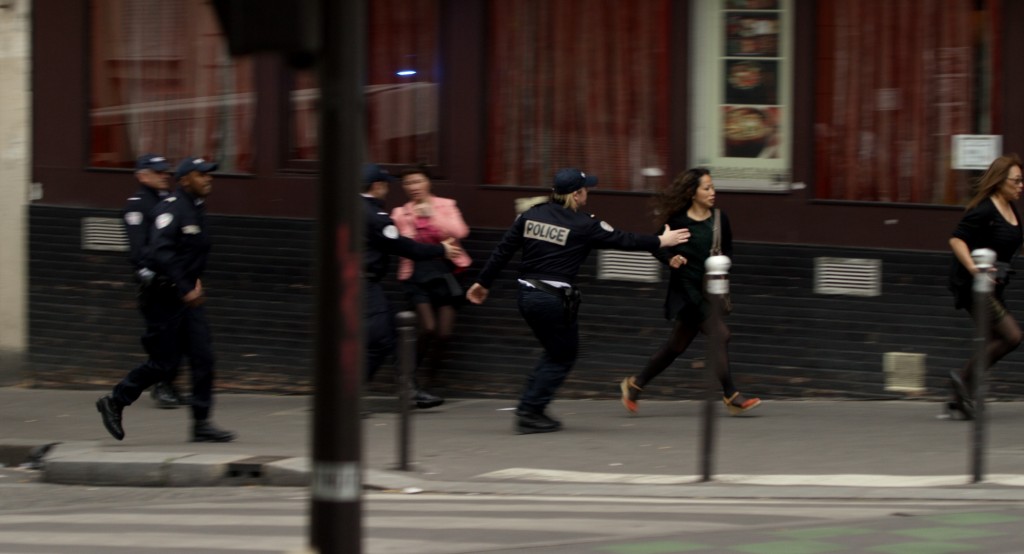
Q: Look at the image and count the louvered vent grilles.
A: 3